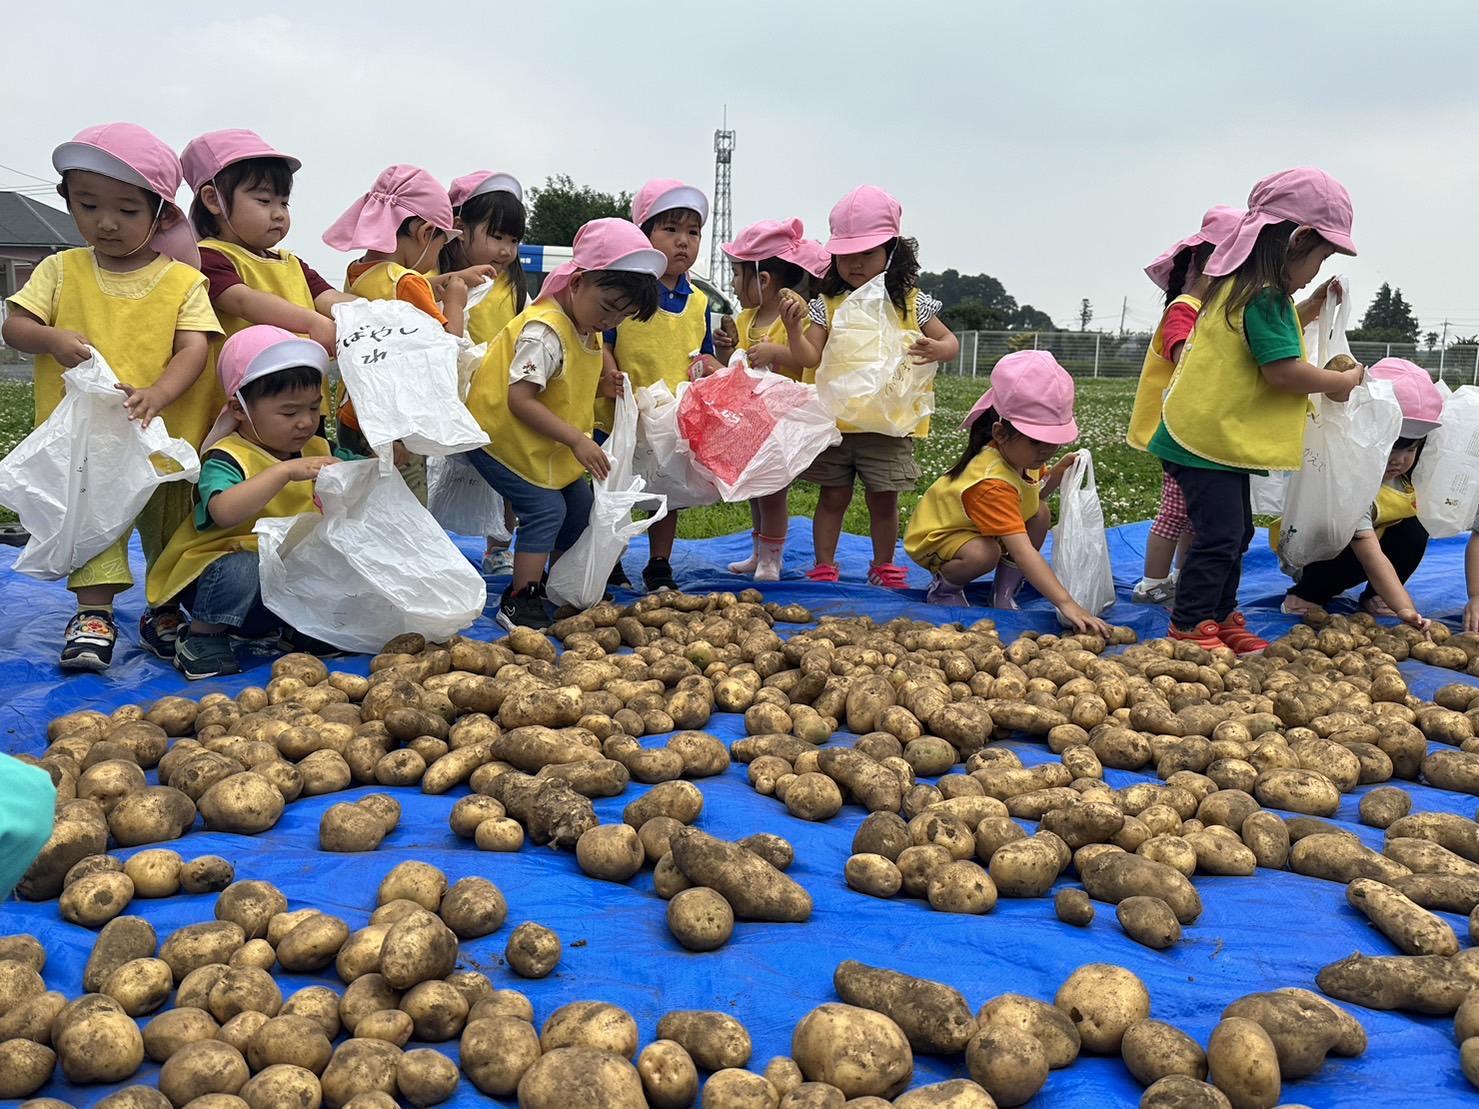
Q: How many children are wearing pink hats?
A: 13